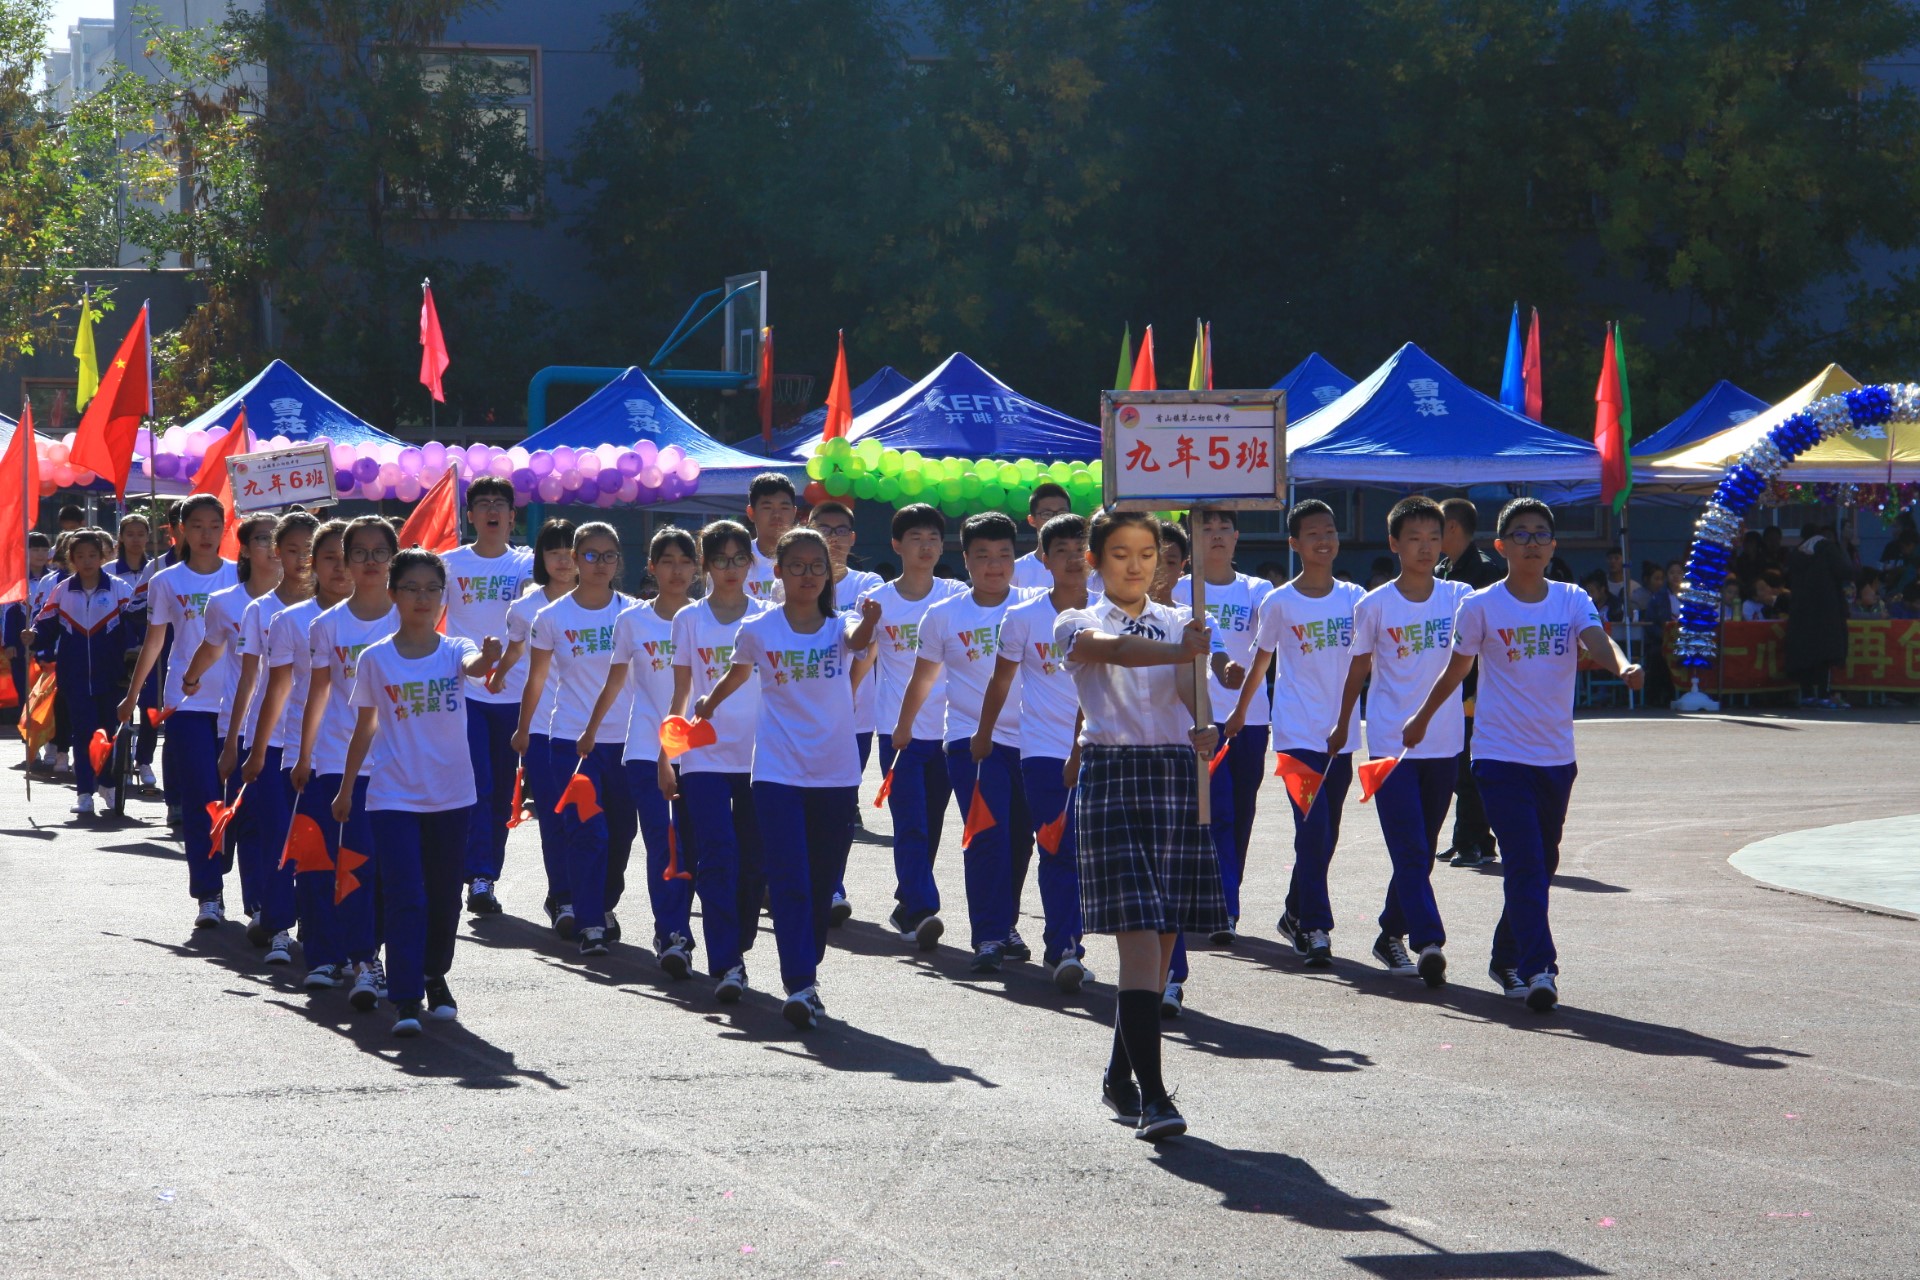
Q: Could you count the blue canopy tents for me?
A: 8